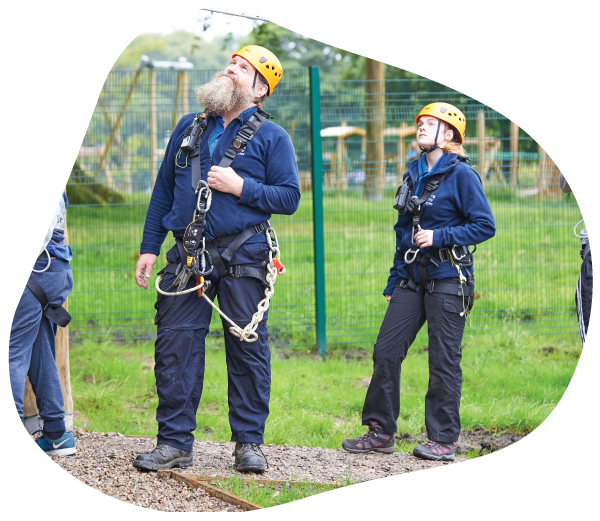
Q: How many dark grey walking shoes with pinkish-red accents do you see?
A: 2